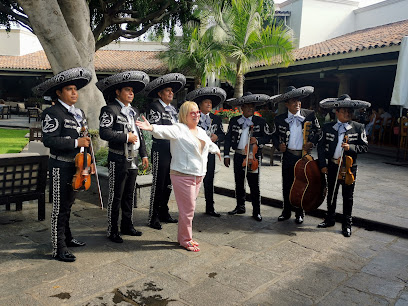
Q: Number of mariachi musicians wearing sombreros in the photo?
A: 7